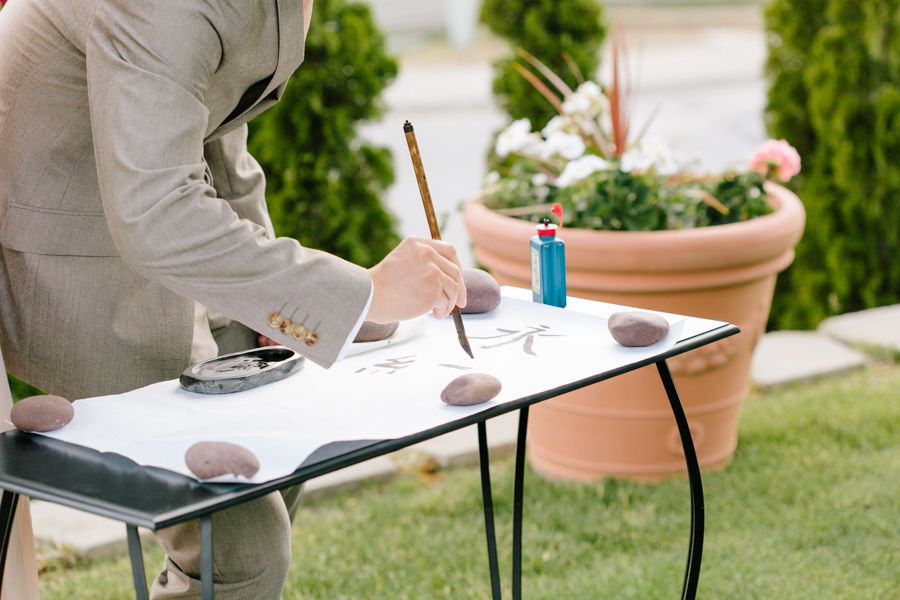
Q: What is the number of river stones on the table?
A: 6